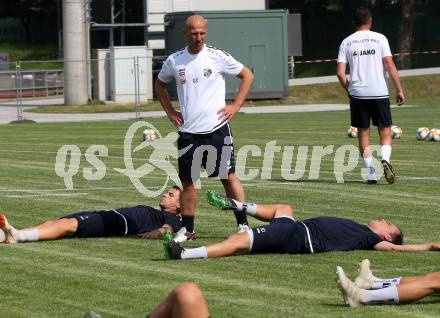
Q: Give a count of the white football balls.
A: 5